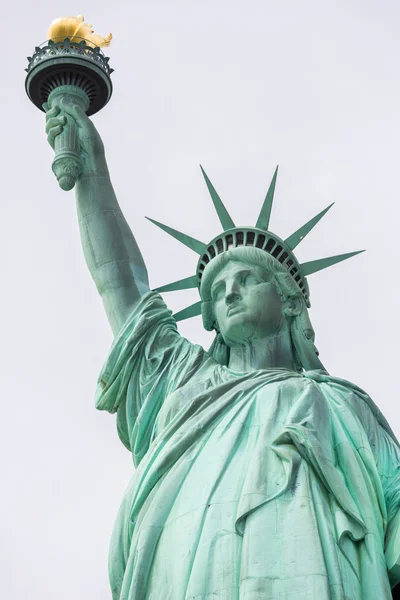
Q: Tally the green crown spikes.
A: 7